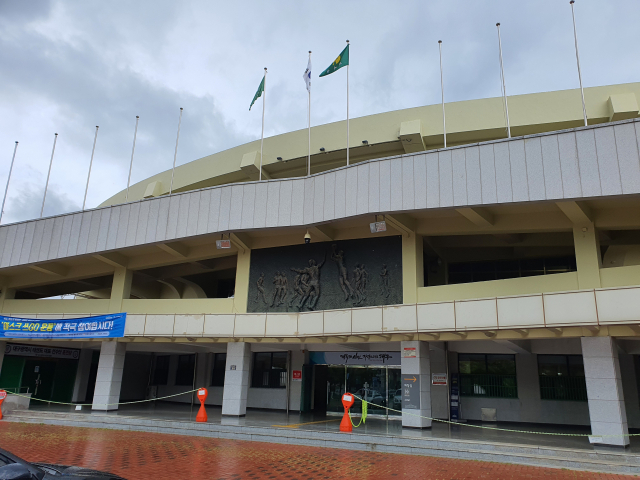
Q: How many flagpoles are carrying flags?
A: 3